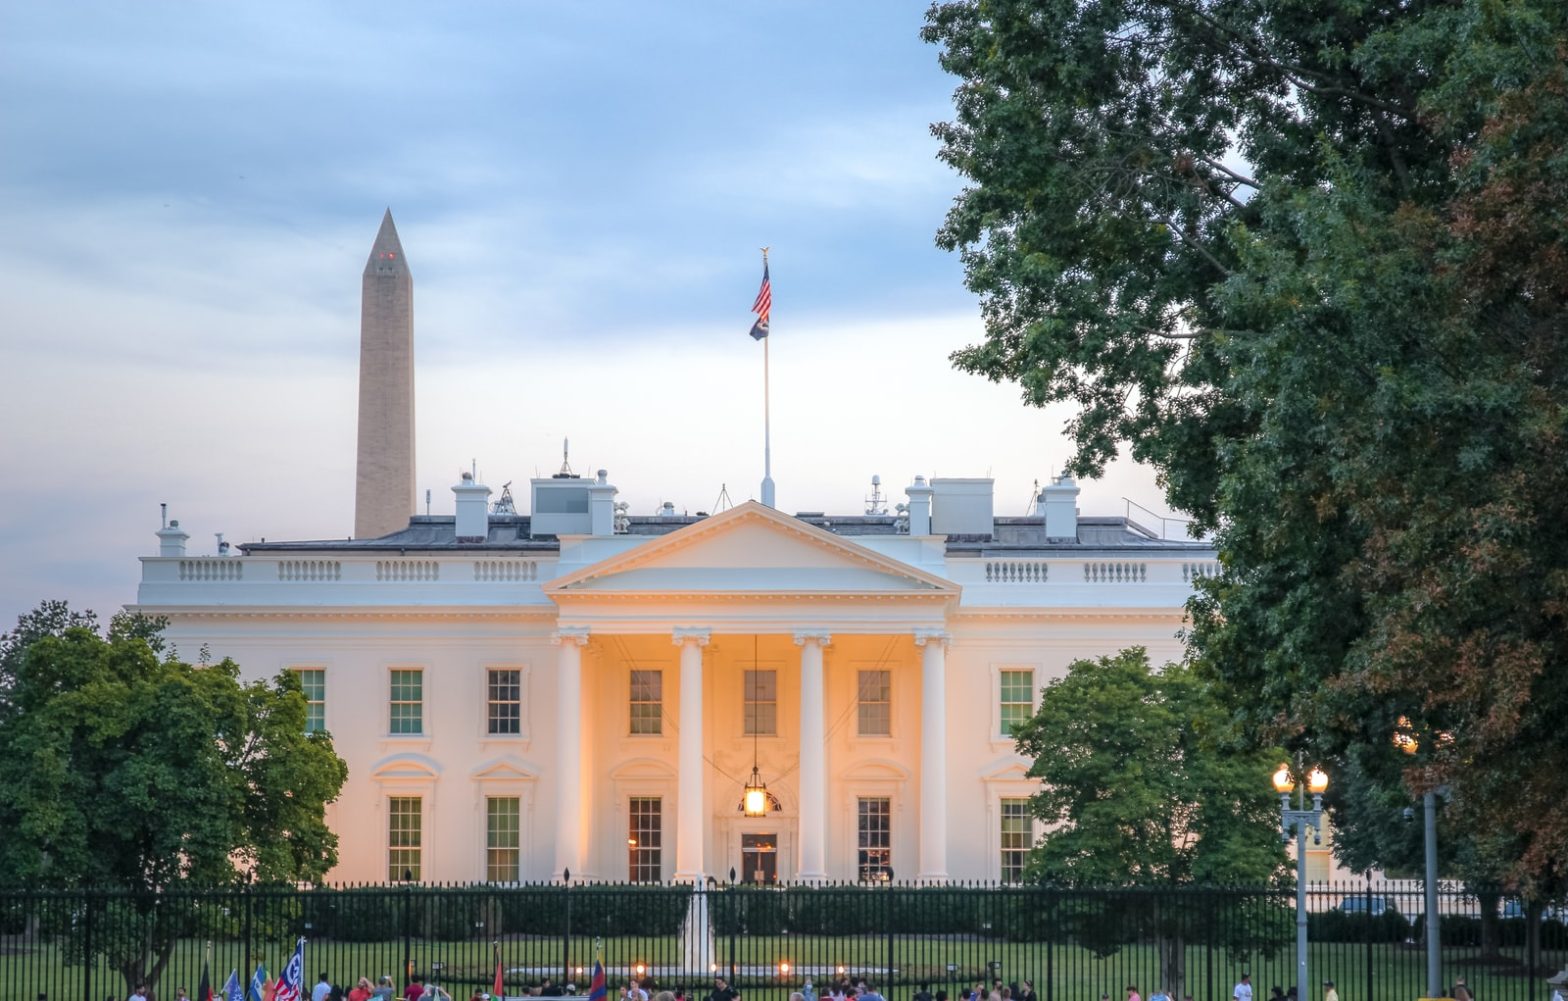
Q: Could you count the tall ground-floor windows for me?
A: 5